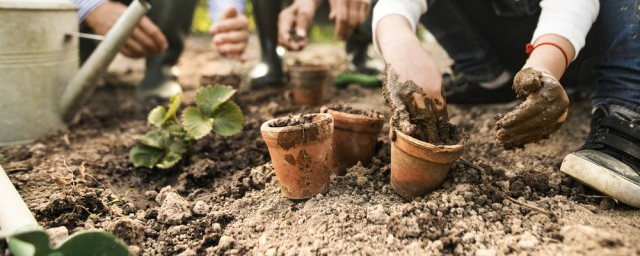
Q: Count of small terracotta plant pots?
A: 4